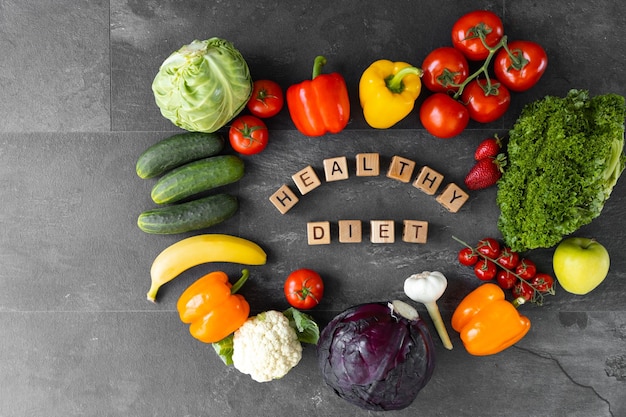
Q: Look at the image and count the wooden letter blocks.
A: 11